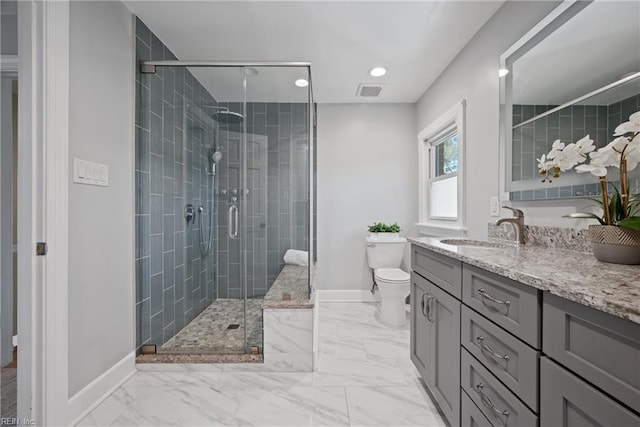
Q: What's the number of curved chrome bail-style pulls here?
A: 5